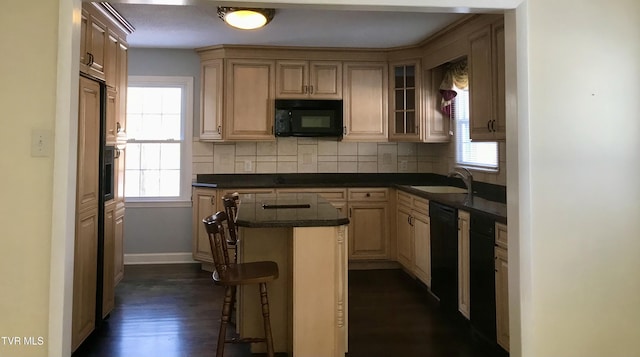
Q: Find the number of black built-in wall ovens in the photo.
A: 0